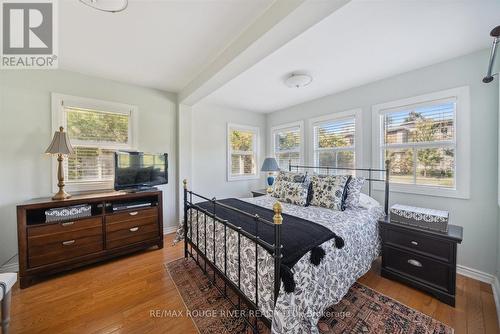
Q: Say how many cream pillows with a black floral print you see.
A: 3